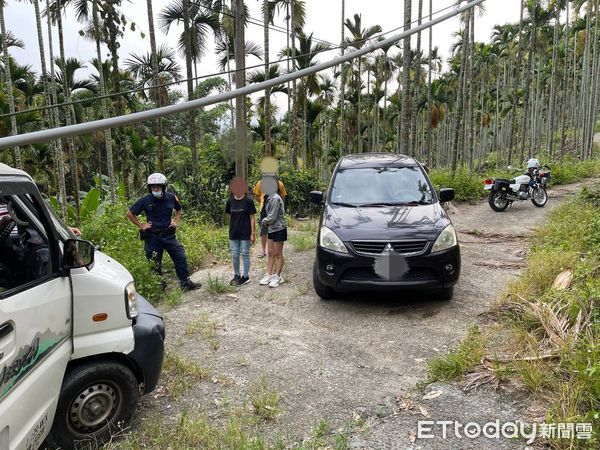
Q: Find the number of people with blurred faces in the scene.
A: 3